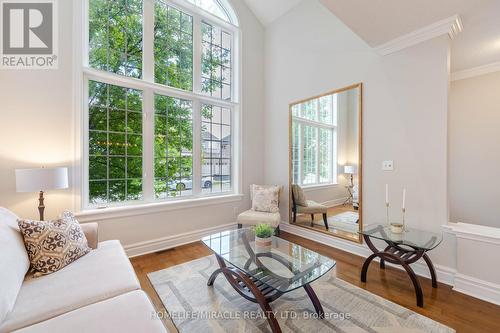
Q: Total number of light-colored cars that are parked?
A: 1